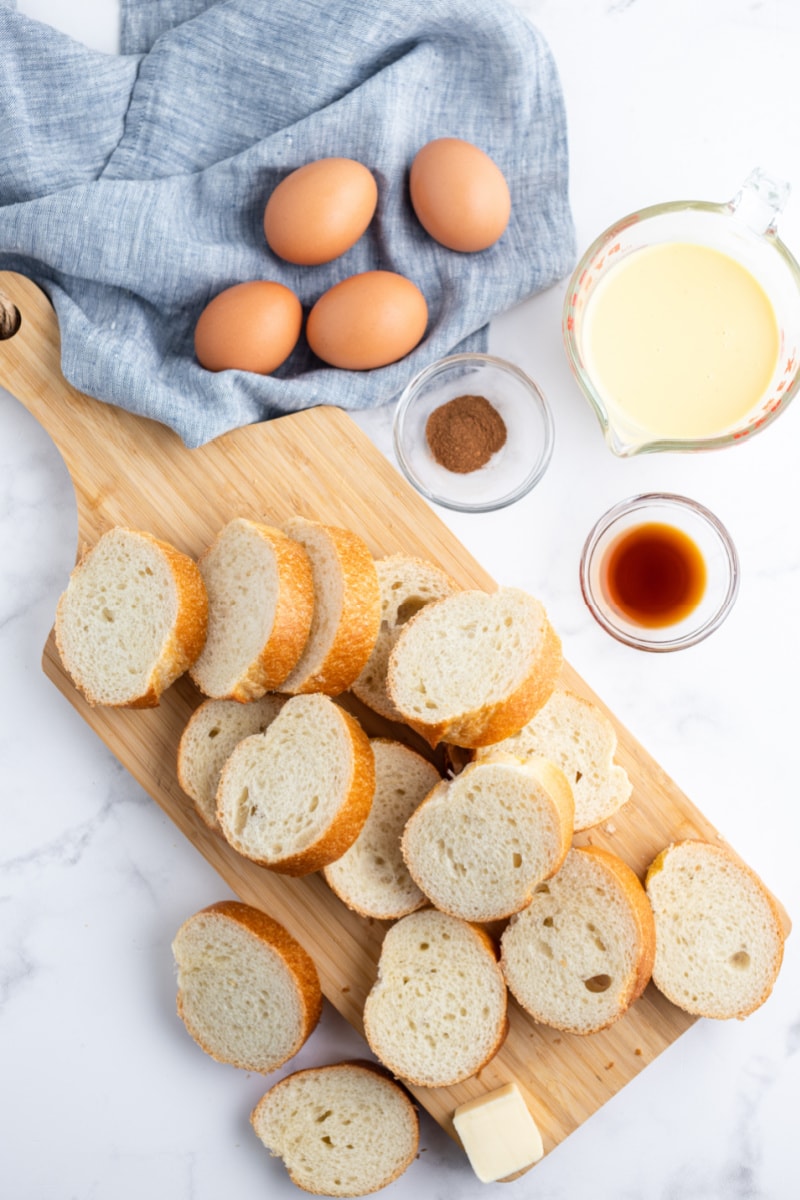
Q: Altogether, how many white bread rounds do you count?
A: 15